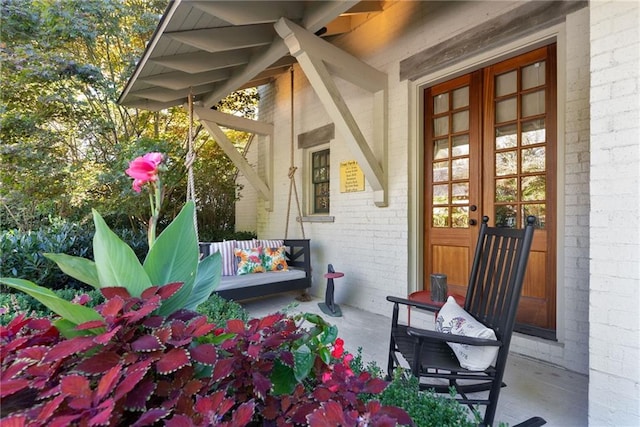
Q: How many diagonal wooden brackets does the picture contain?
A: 2